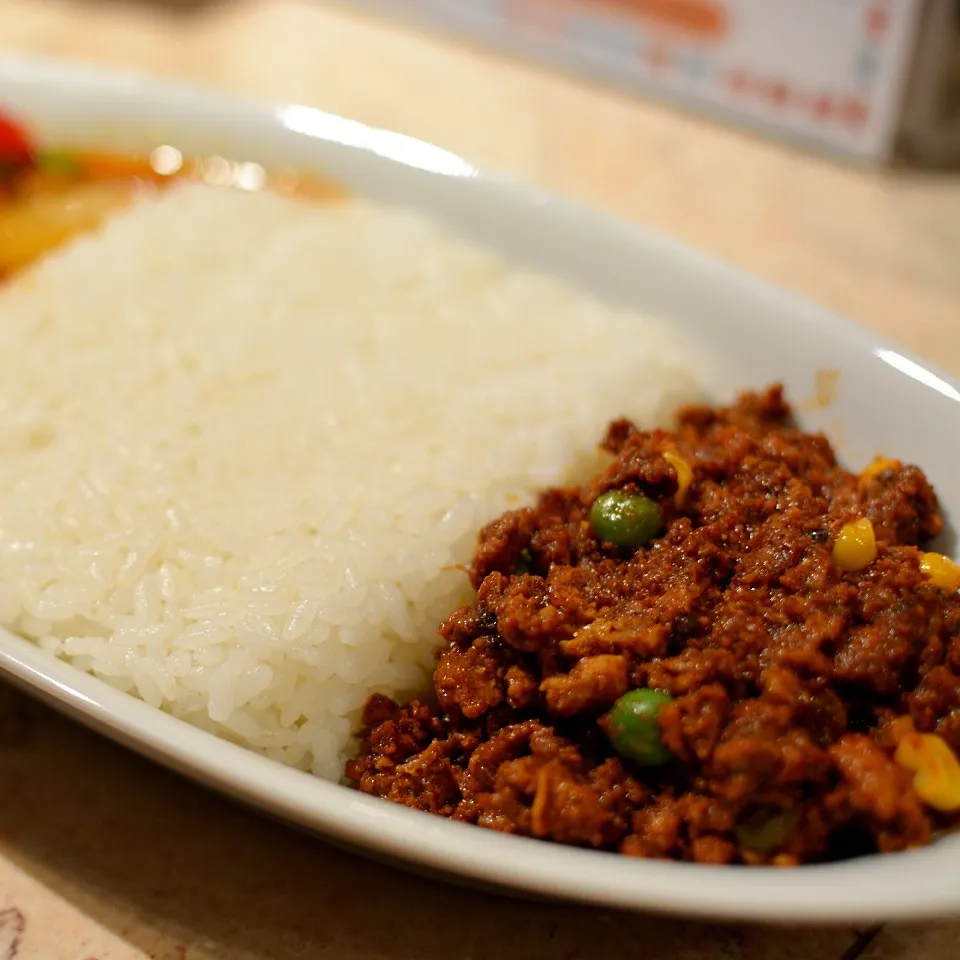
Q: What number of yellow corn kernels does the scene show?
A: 5